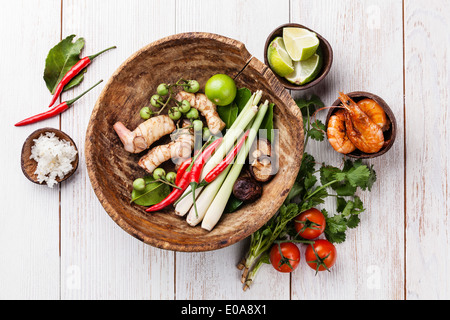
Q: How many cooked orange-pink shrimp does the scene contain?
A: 3